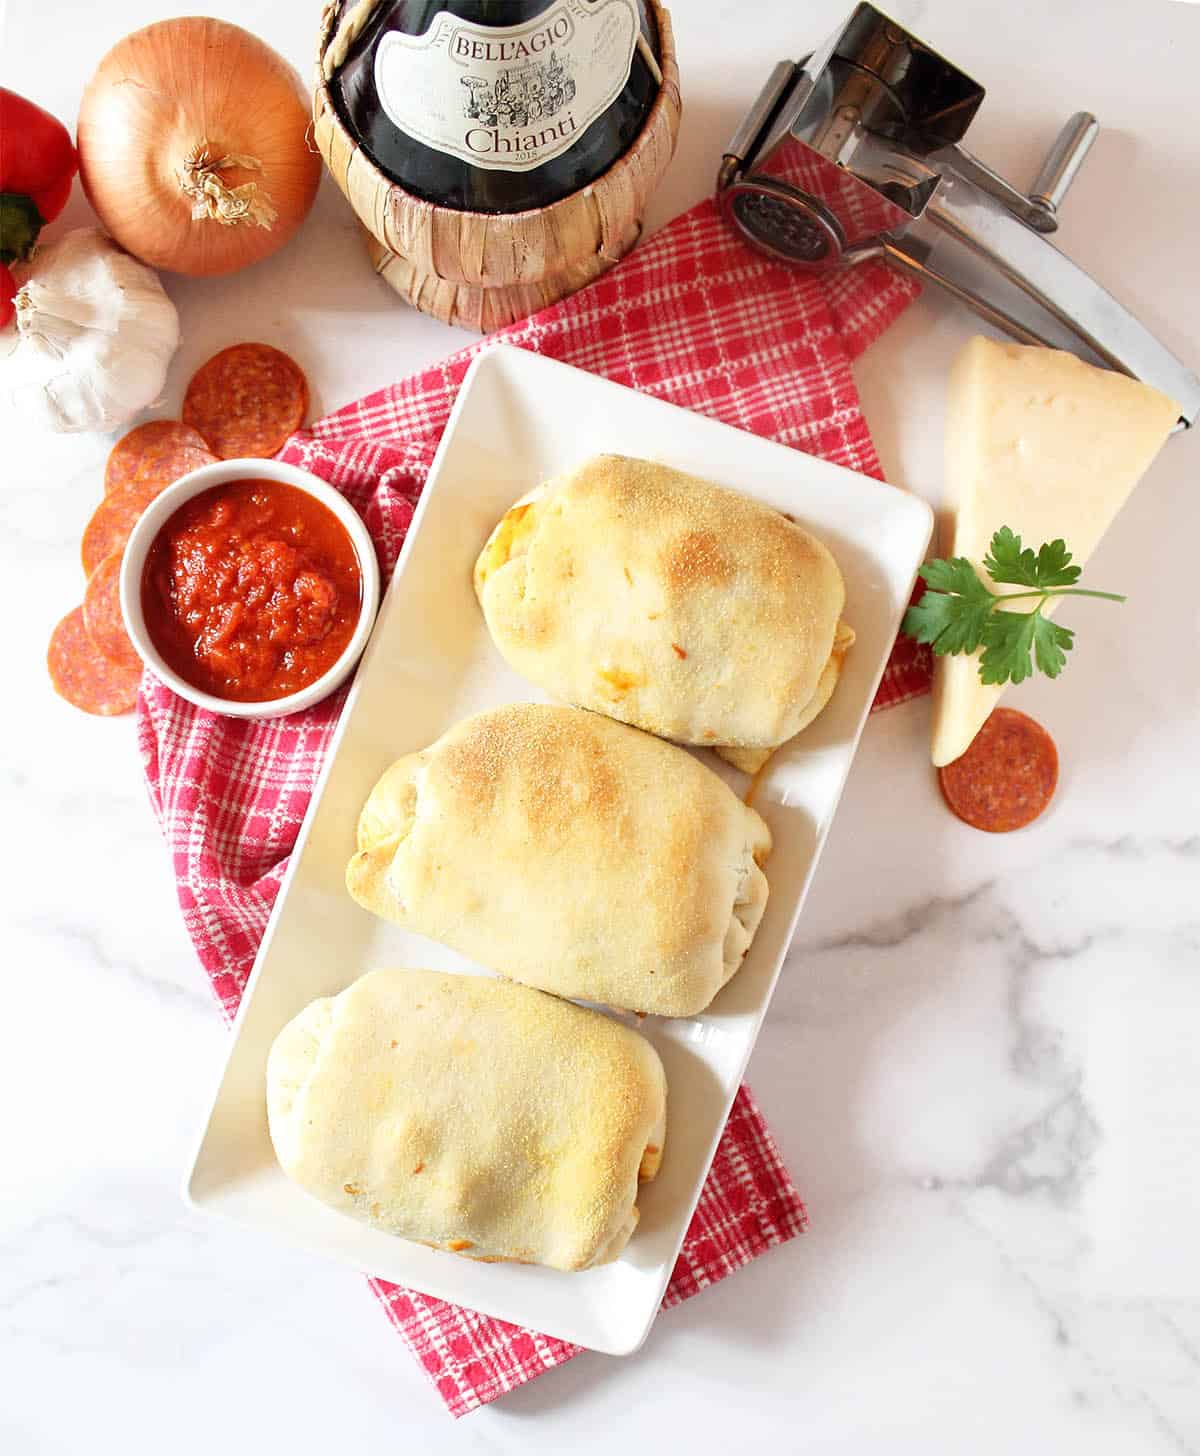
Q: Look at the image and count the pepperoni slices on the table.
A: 6